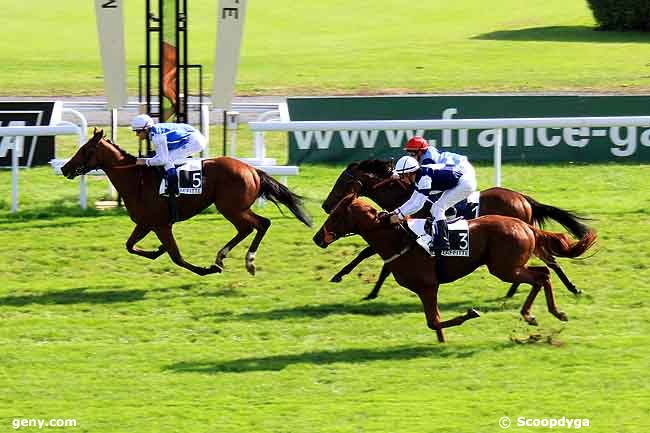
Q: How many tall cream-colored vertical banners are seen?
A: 2